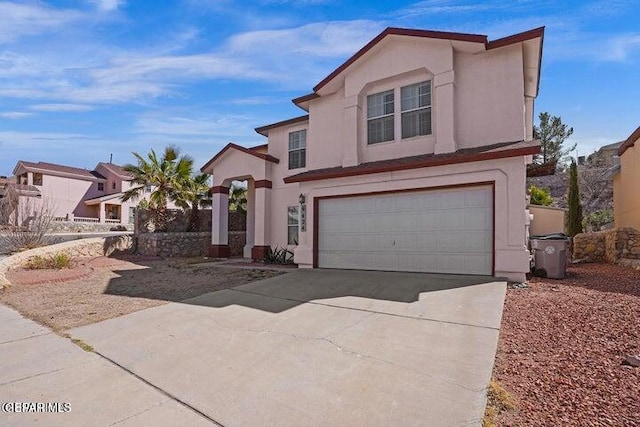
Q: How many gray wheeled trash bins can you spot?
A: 1